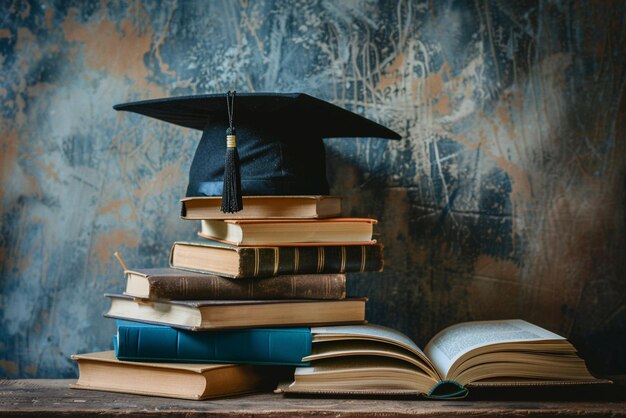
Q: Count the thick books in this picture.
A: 8